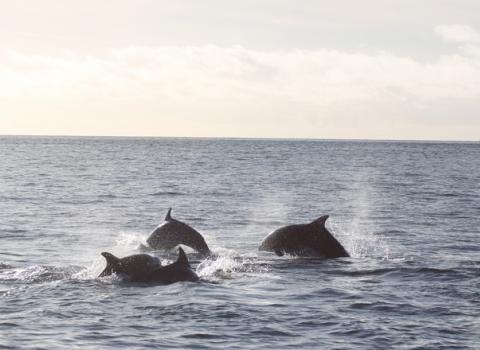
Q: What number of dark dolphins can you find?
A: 4